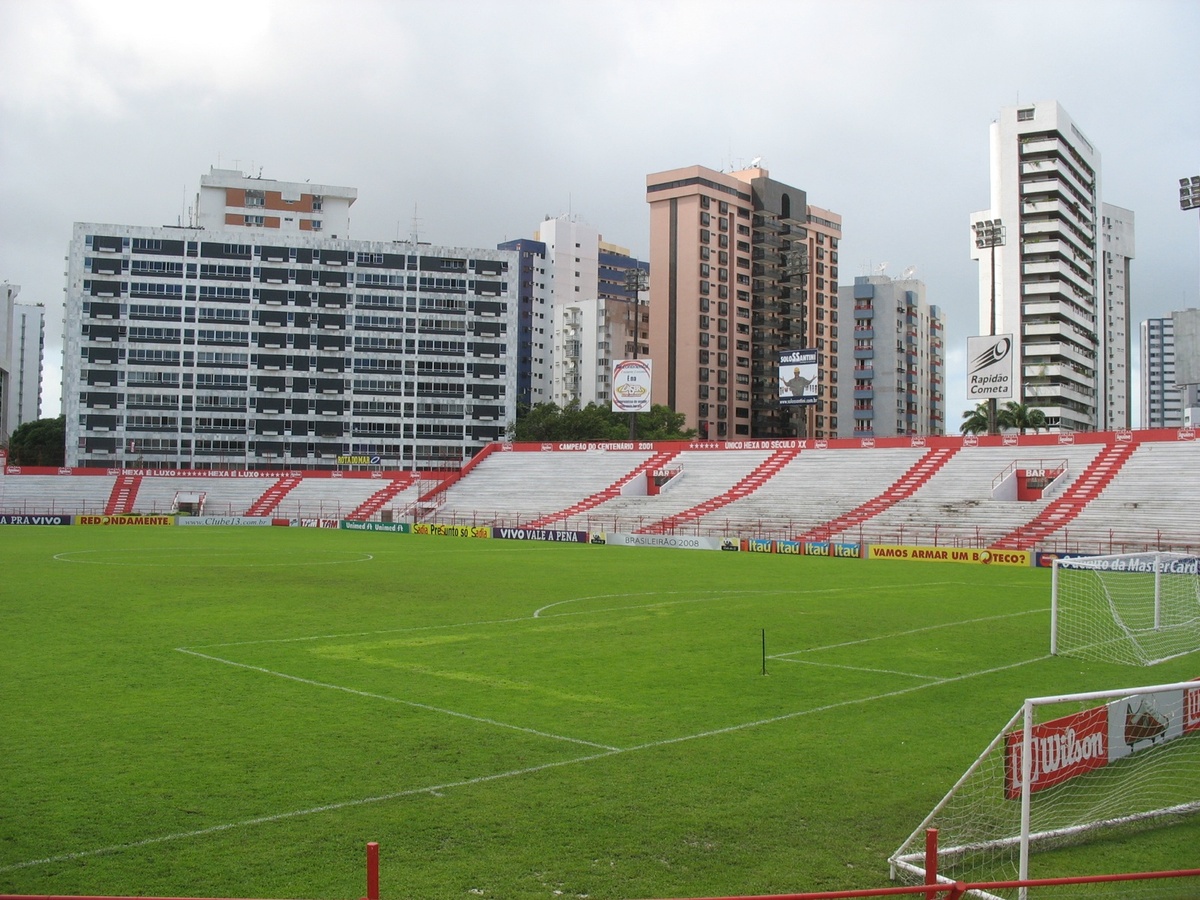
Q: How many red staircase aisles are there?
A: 7